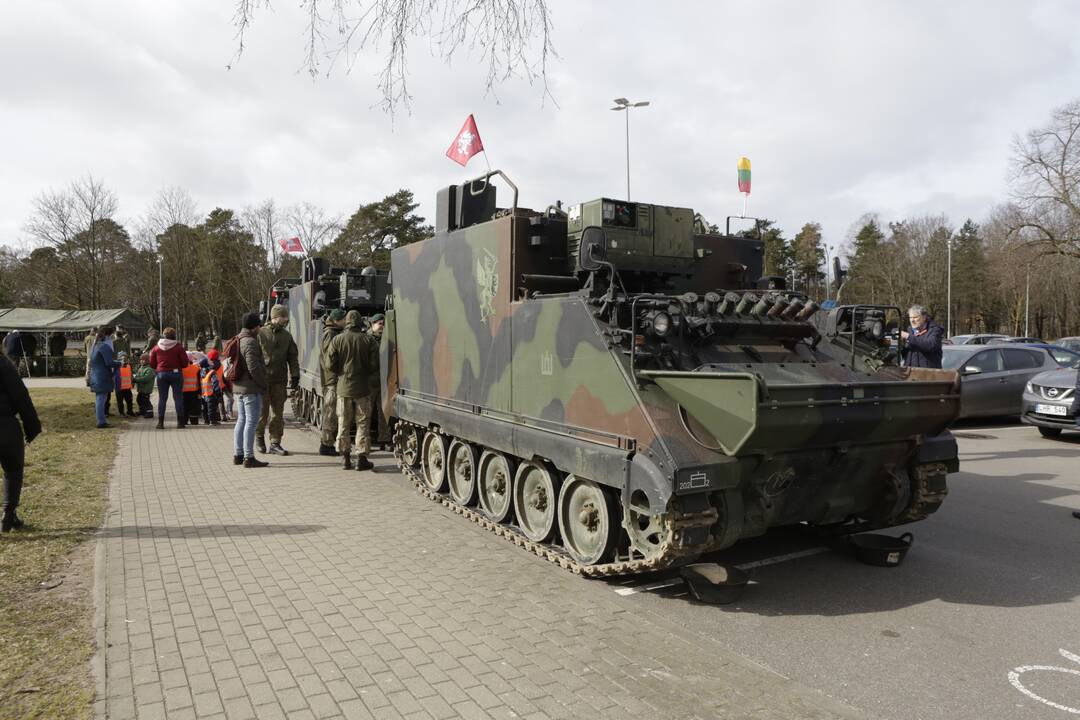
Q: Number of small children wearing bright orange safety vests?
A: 4